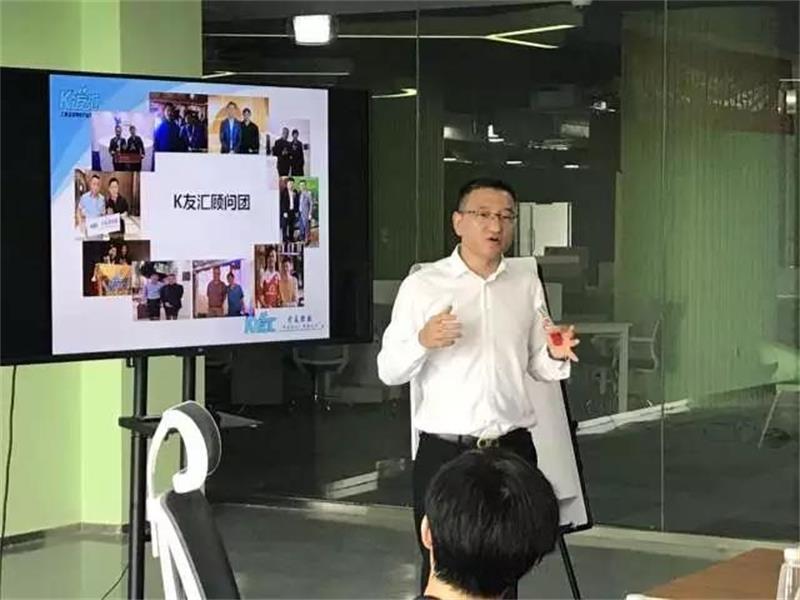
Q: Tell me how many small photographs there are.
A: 10